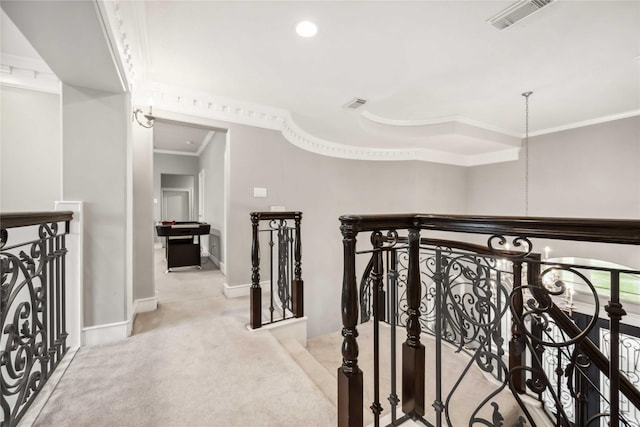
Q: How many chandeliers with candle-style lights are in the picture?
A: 1